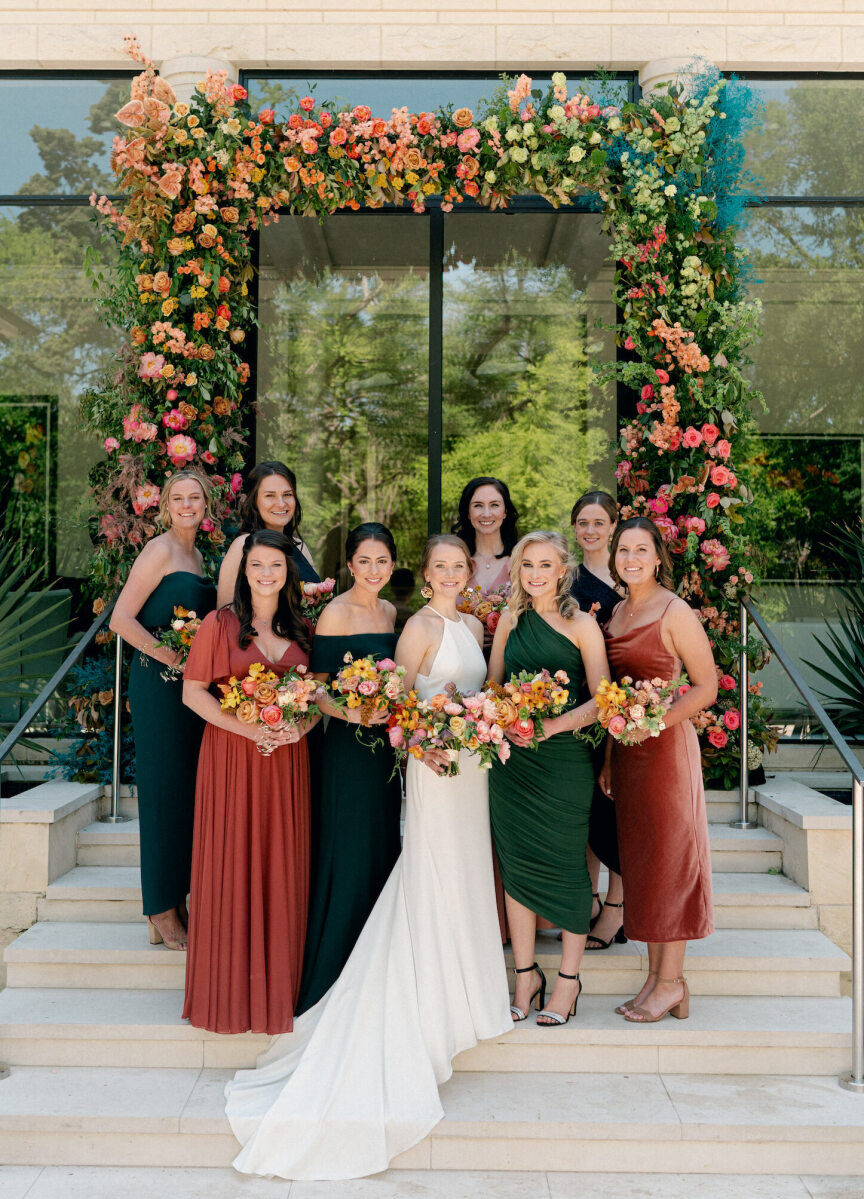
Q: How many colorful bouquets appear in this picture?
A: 8